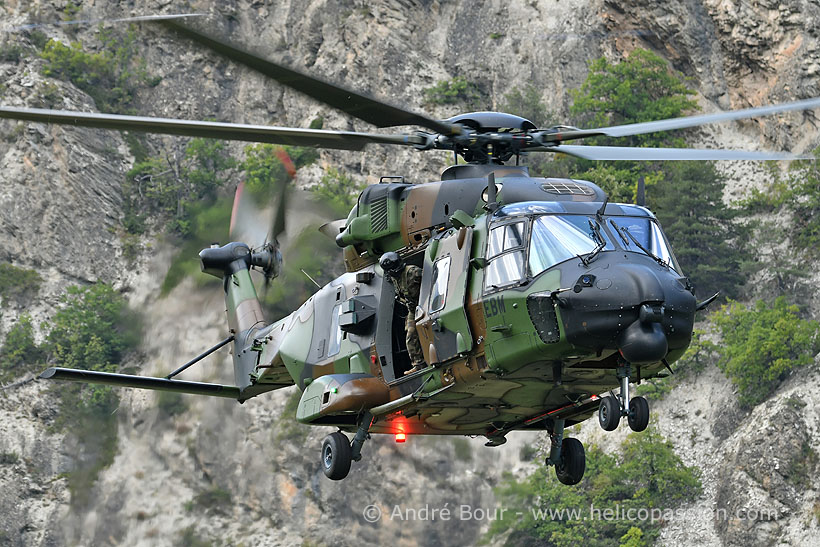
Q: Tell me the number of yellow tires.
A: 0